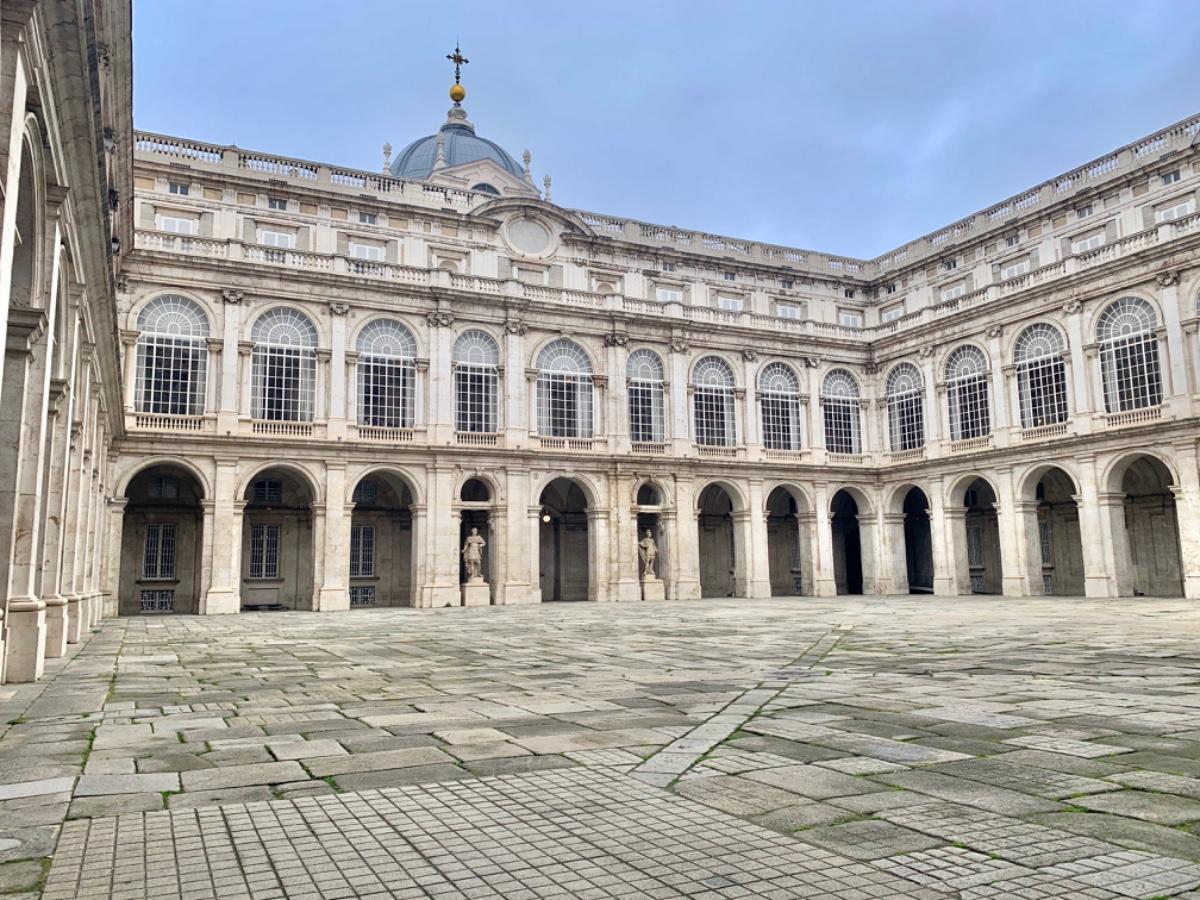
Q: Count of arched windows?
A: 13